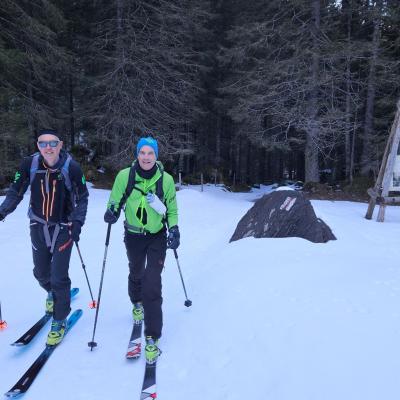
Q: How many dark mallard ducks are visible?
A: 0